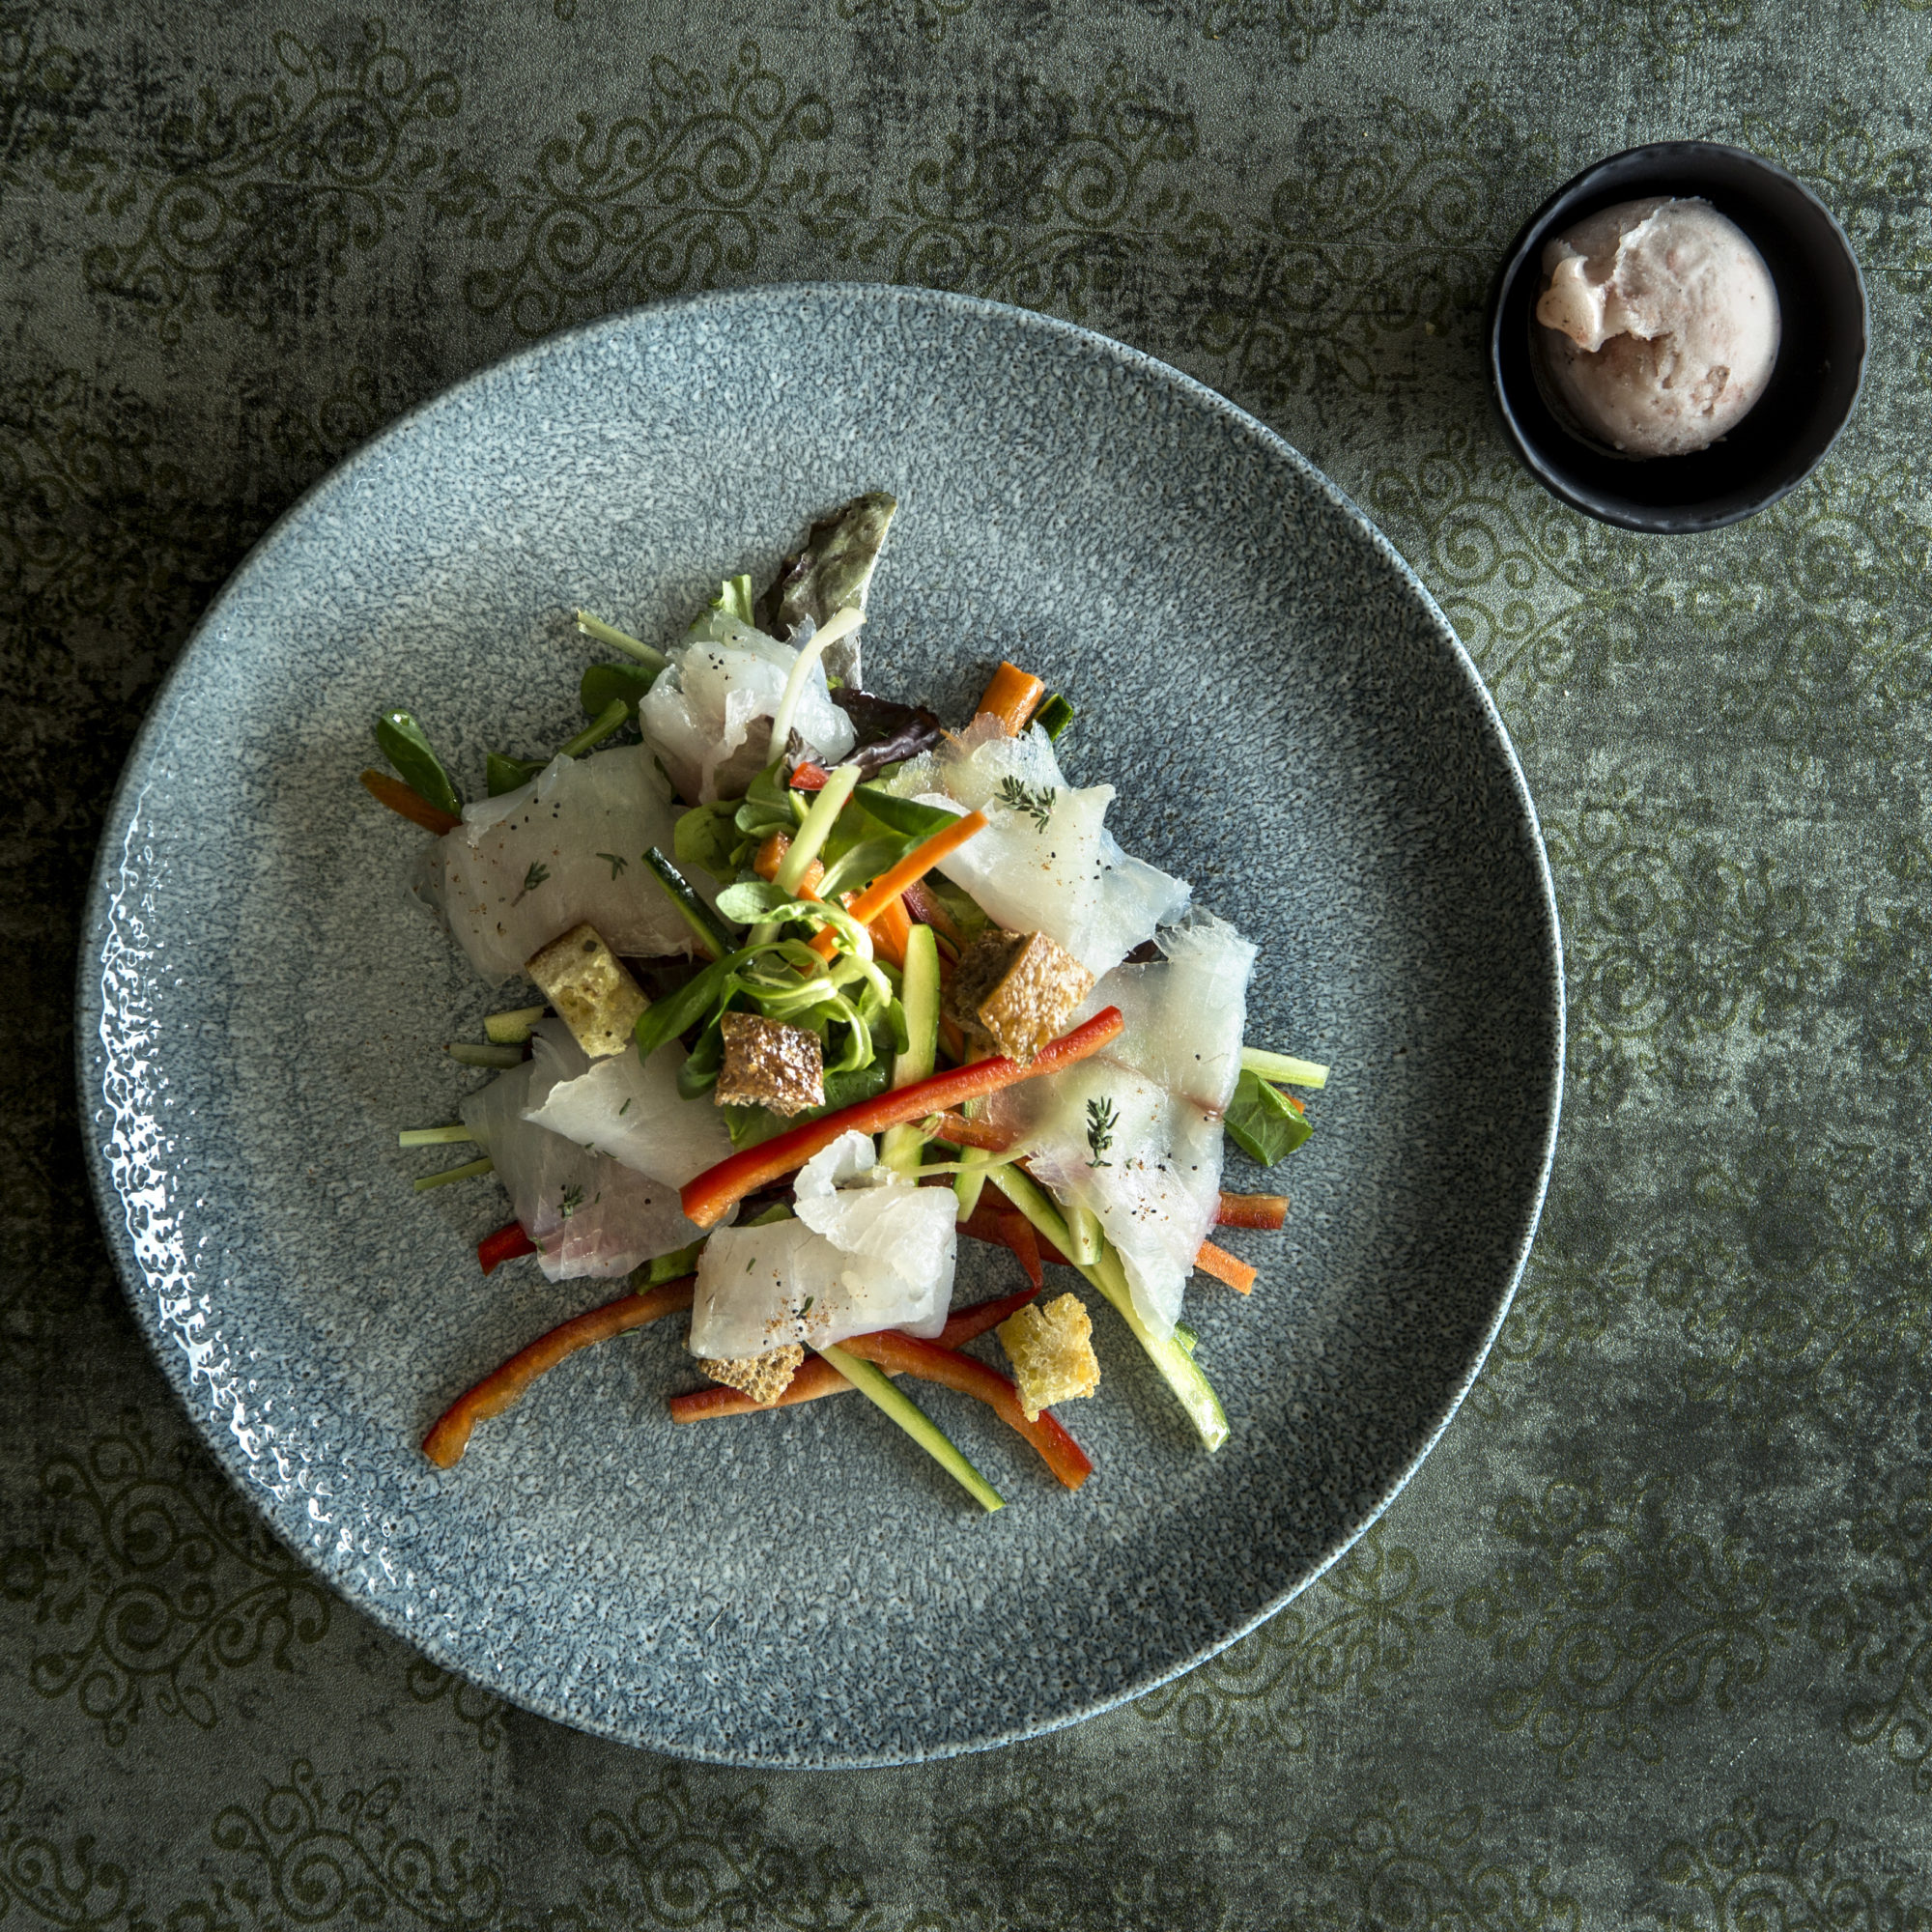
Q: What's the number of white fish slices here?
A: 6